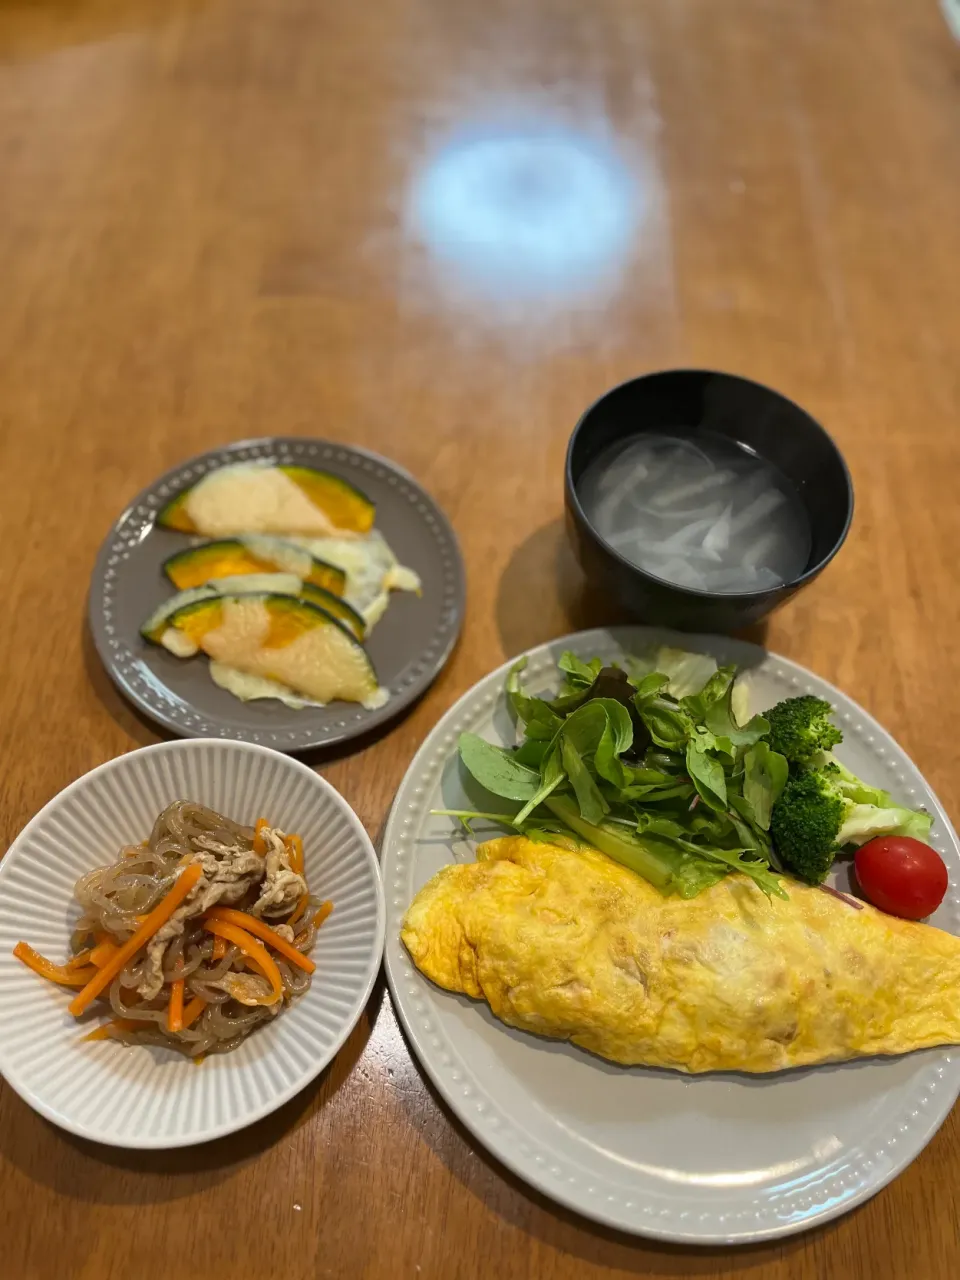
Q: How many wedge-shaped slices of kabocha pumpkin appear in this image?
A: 4